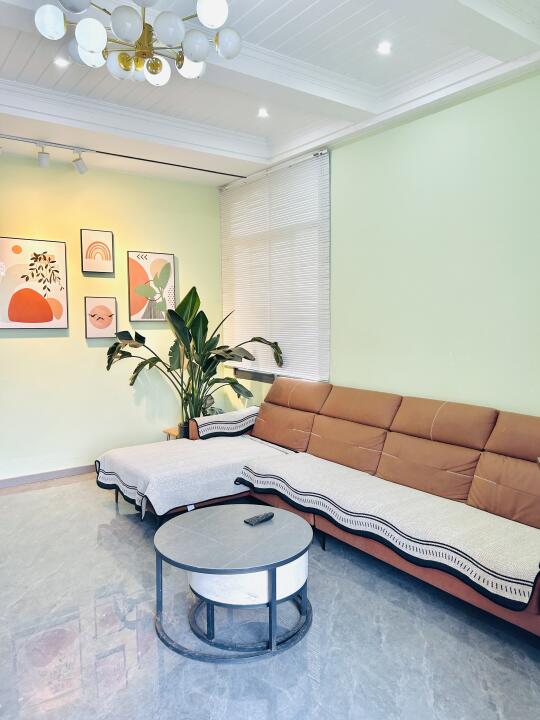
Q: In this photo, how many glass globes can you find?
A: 15